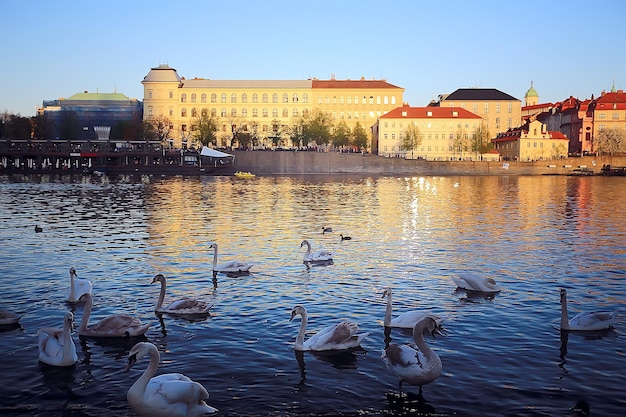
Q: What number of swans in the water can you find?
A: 13